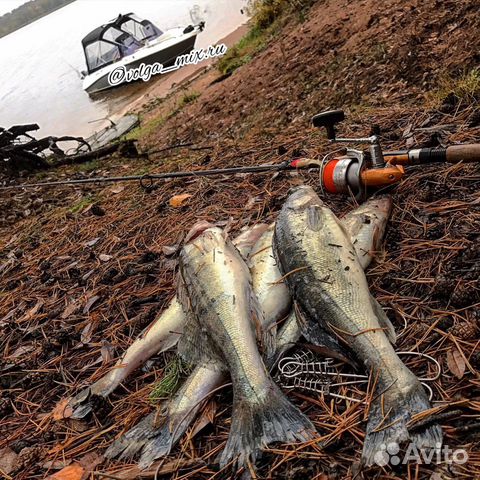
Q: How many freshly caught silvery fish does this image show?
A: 4